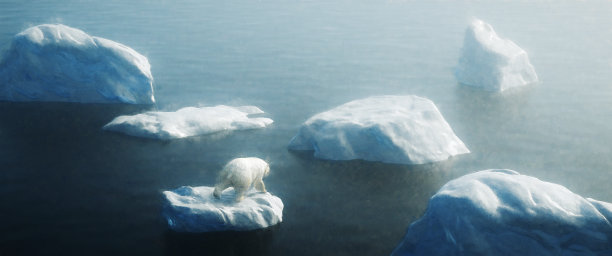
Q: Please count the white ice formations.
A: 6